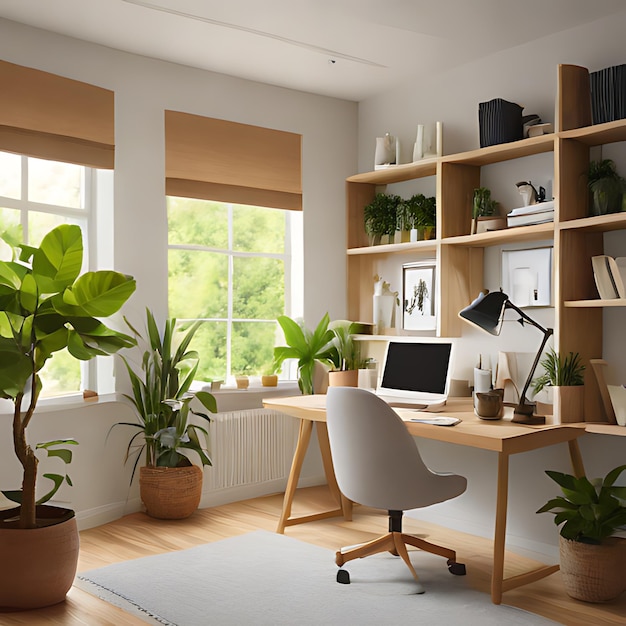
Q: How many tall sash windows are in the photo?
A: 2